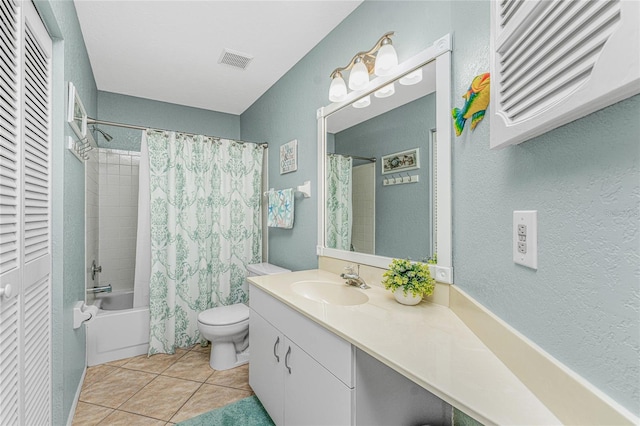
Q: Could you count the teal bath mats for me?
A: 1